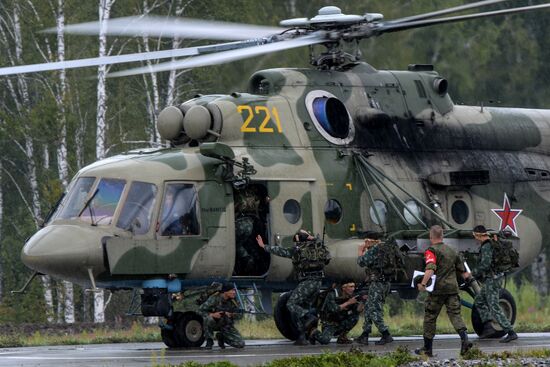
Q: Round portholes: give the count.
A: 5